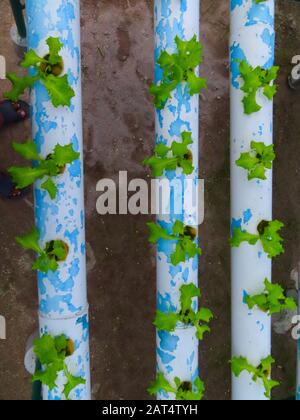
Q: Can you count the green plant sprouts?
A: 14